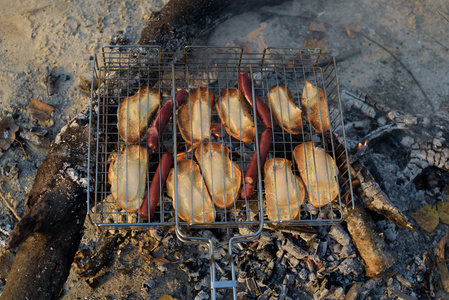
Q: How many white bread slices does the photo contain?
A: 10